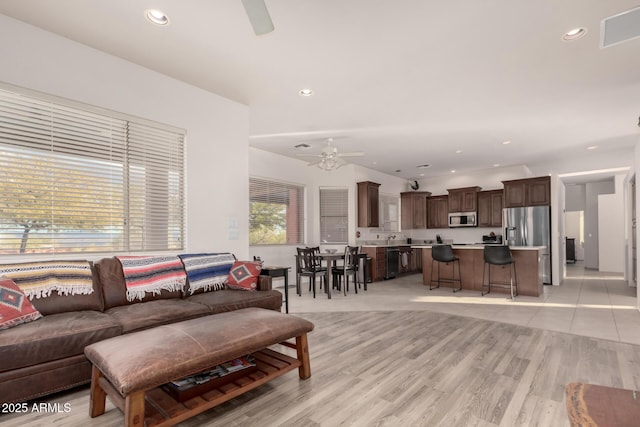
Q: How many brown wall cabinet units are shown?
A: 6